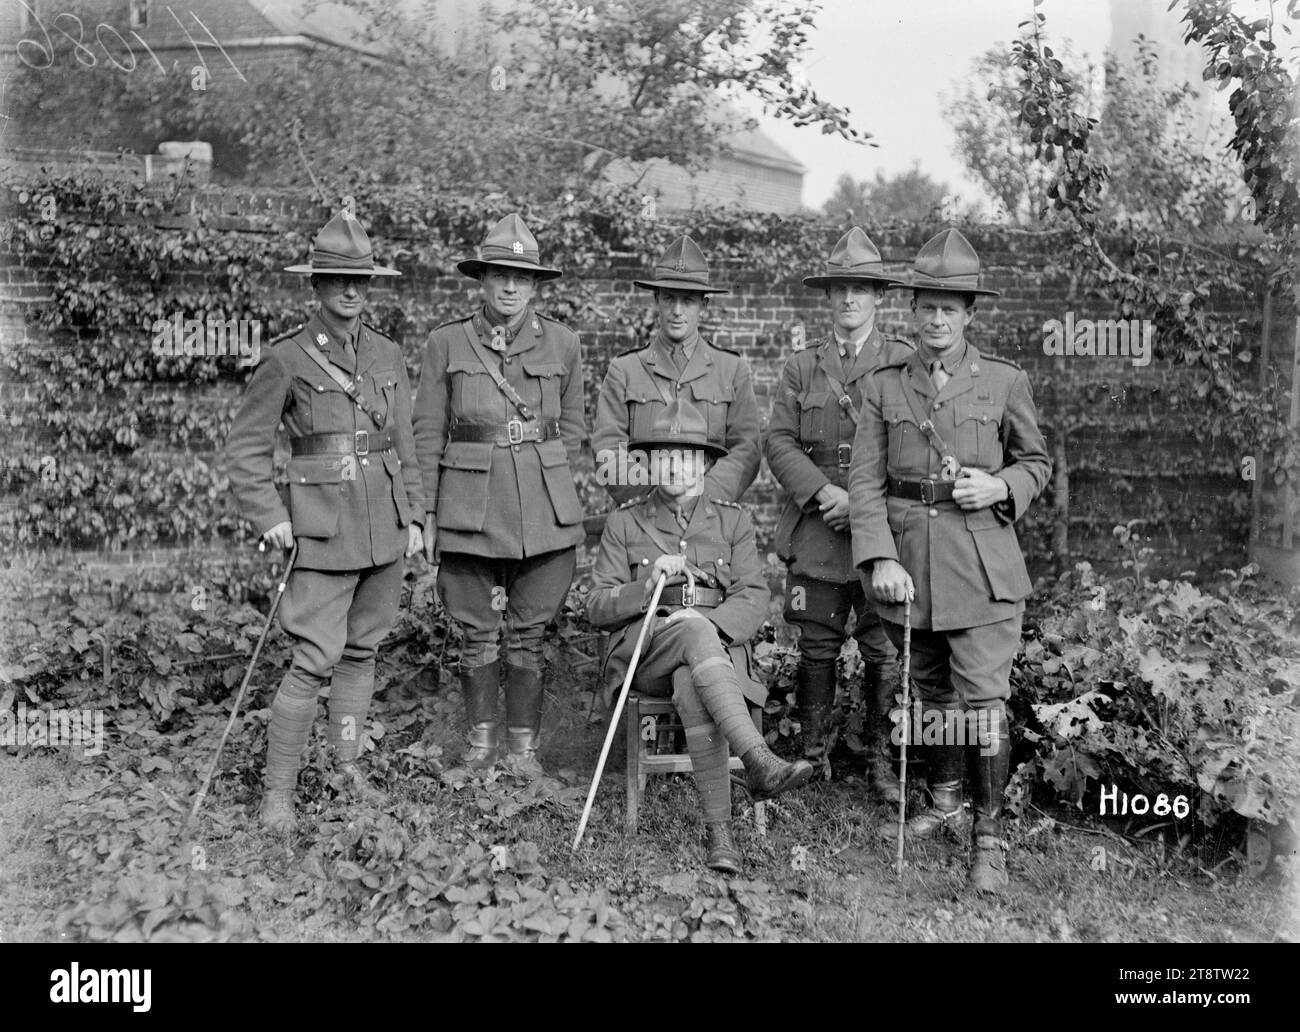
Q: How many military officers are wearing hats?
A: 6